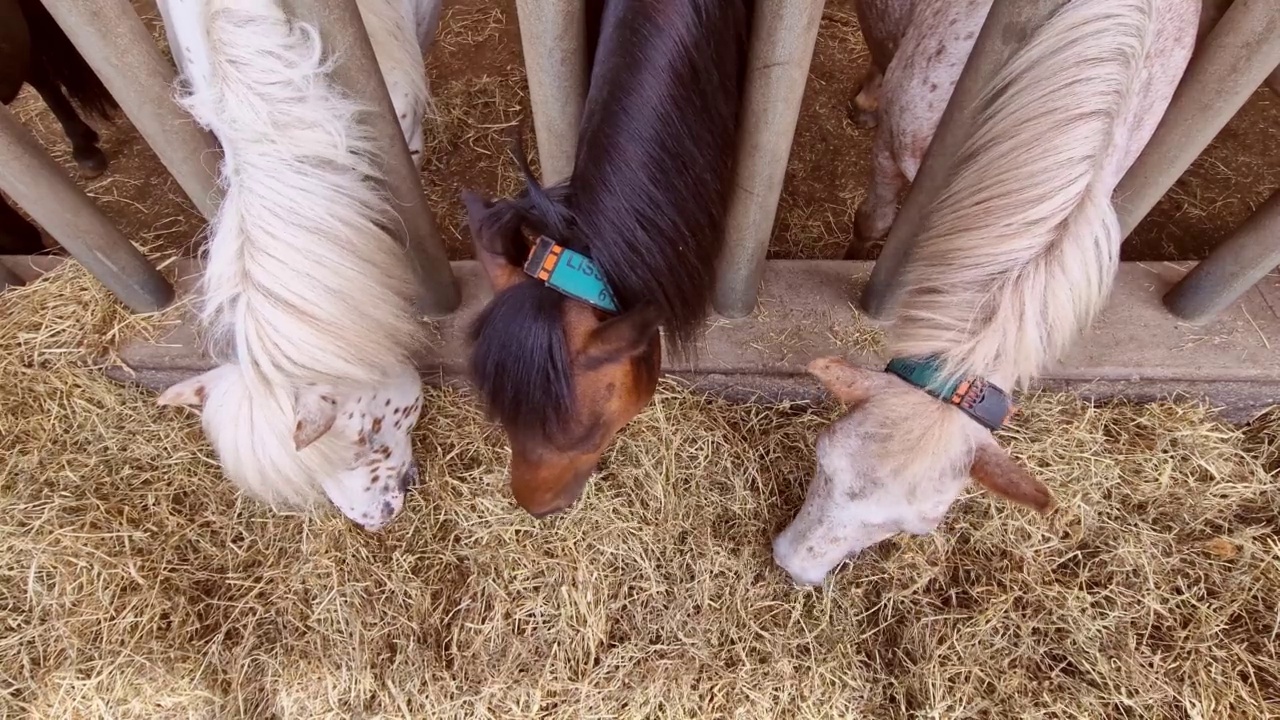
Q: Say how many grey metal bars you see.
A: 8